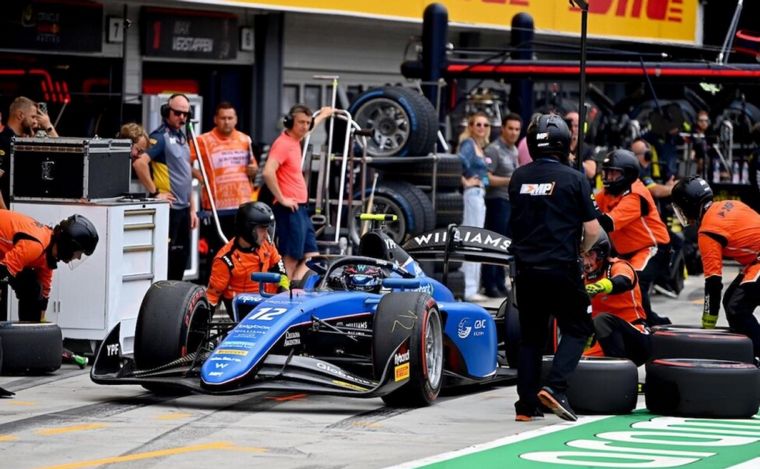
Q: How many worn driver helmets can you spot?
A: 1